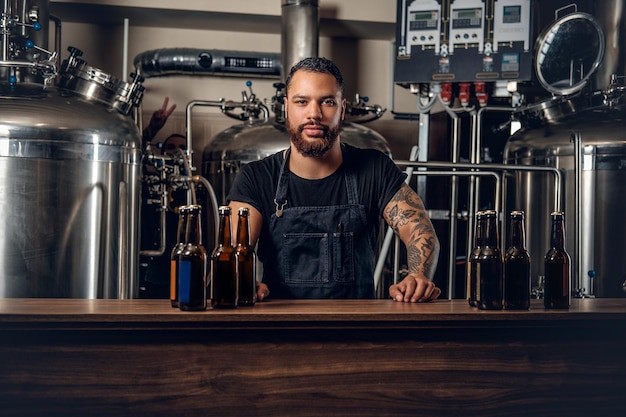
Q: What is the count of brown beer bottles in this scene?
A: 8